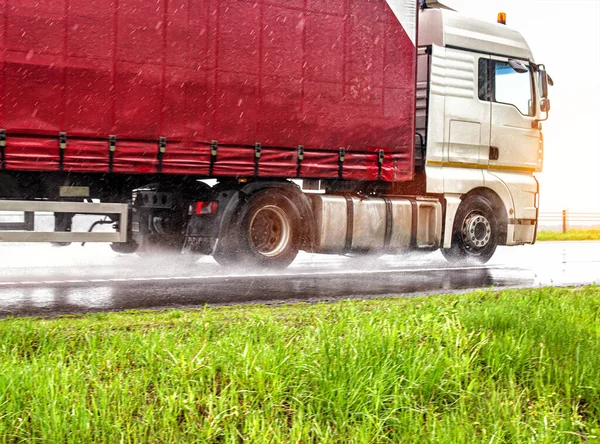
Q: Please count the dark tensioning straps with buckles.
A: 9